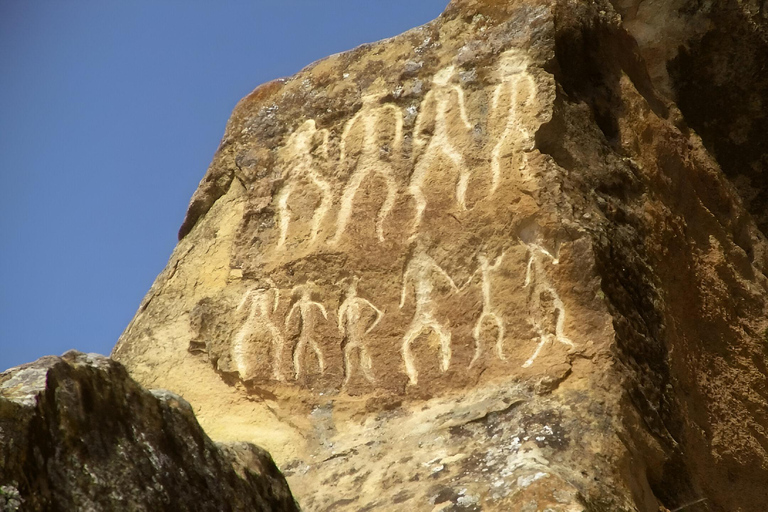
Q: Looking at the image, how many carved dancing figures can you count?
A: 10